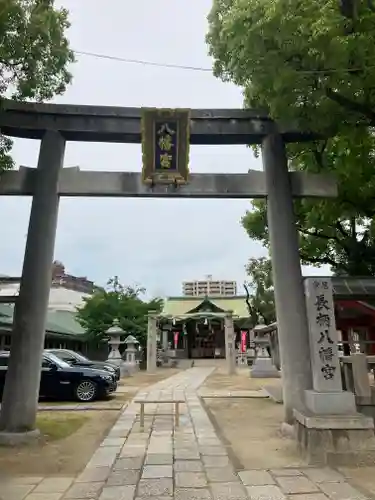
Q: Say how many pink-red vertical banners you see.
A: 2